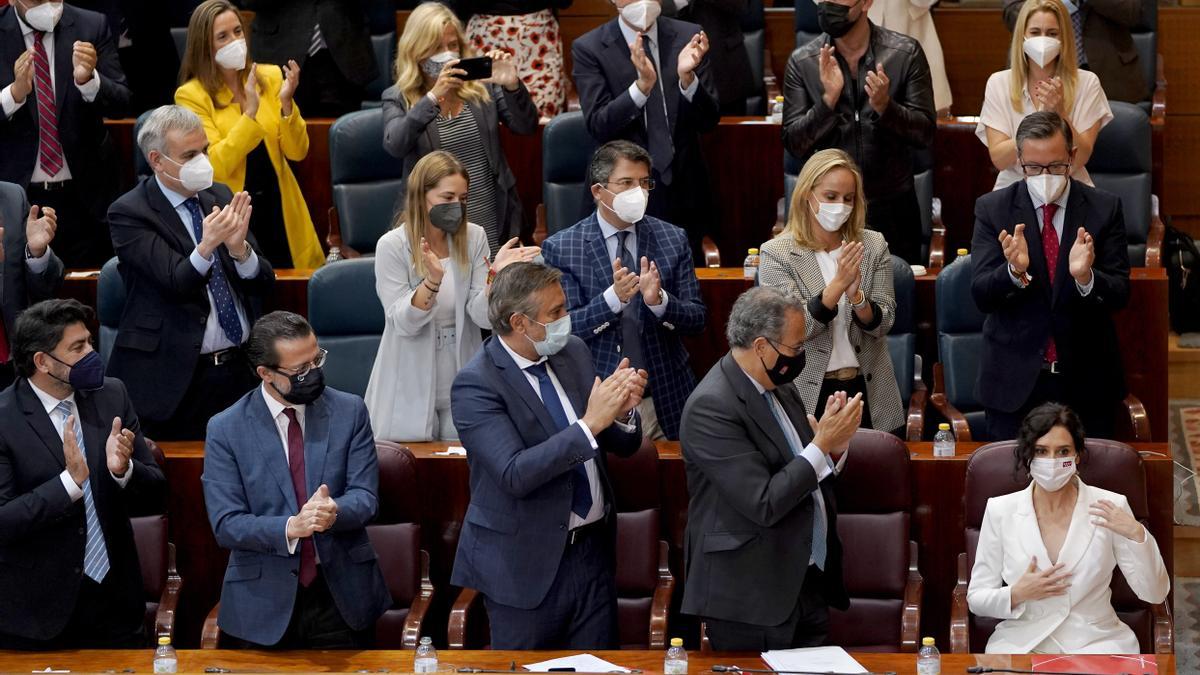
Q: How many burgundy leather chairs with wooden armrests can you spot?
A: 5